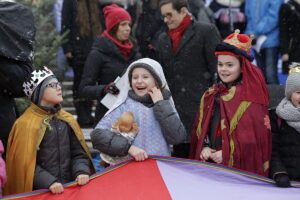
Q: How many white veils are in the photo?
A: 1